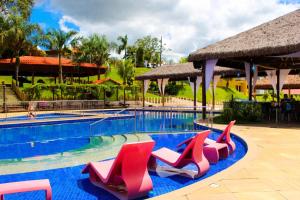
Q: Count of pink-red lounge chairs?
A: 3